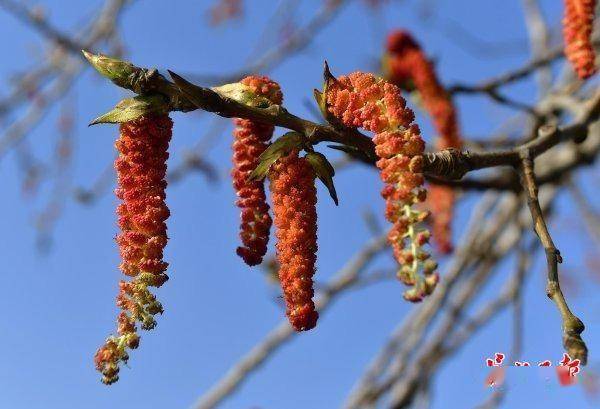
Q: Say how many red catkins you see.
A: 6